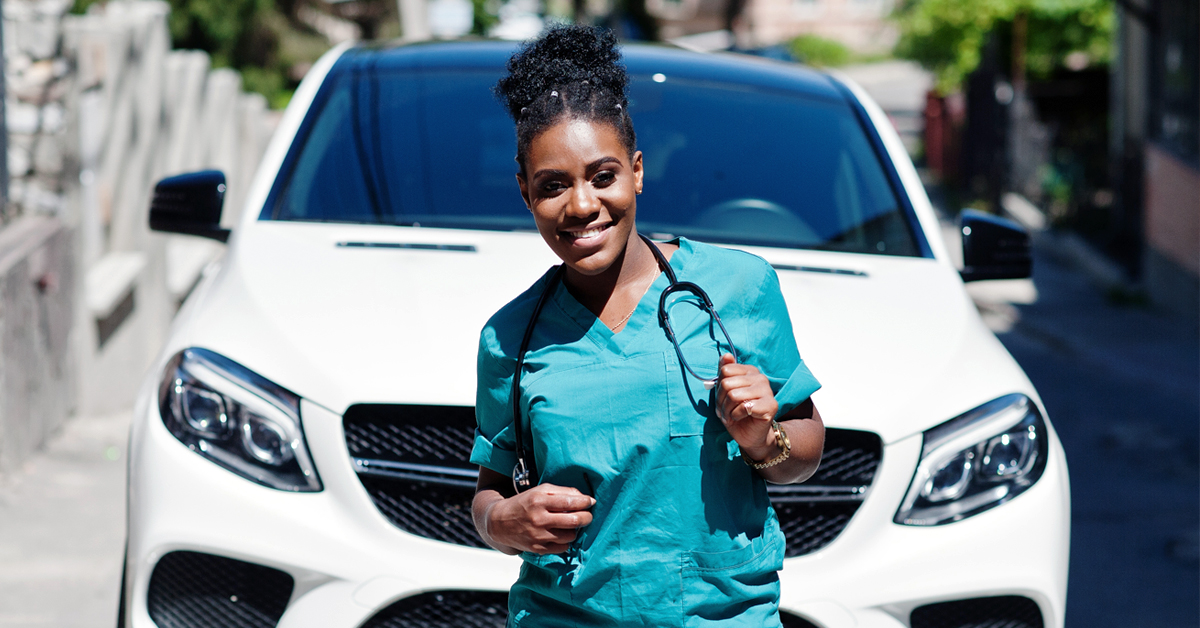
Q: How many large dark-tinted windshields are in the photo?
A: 1